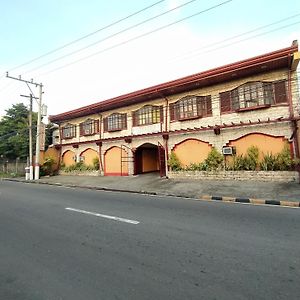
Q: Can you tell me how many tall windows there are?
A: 6